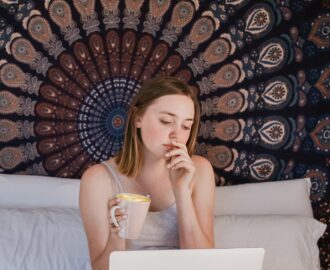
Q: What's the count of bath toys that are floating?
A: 0